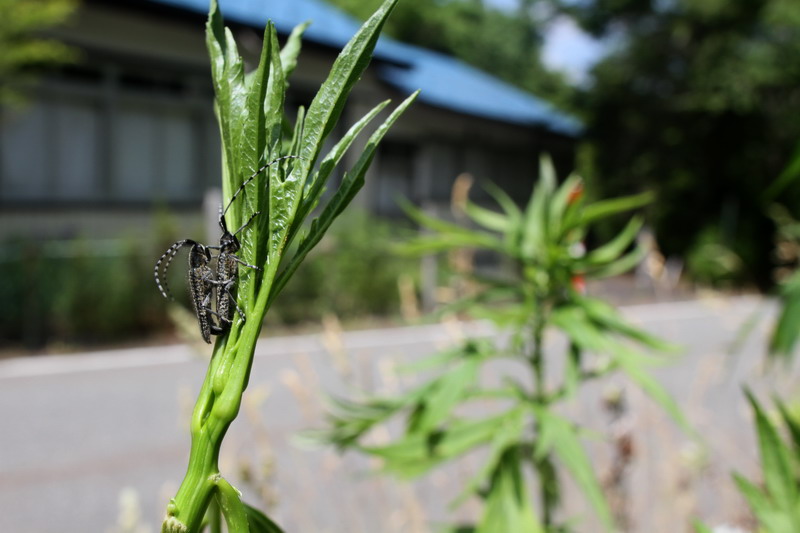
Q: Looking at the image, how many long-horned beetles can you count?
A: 2